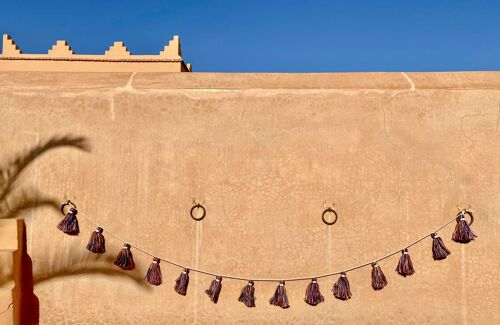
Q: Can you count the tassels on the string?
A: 14